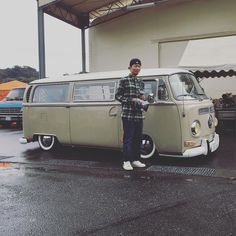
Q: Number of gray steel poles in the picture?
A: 2